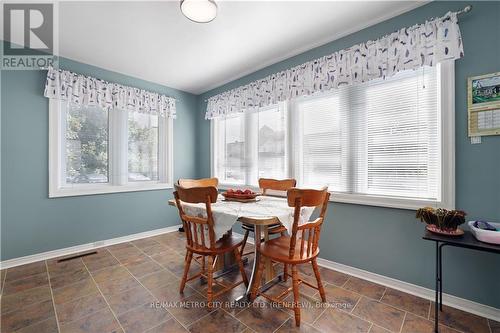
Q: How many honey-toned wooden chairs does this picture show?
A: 4